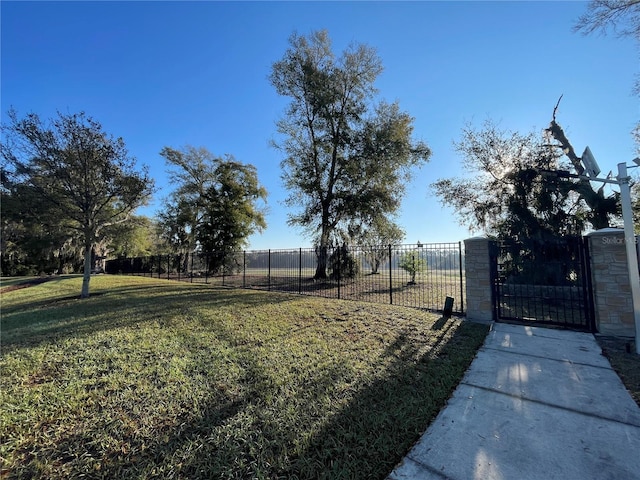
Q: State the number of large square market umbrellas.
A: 0